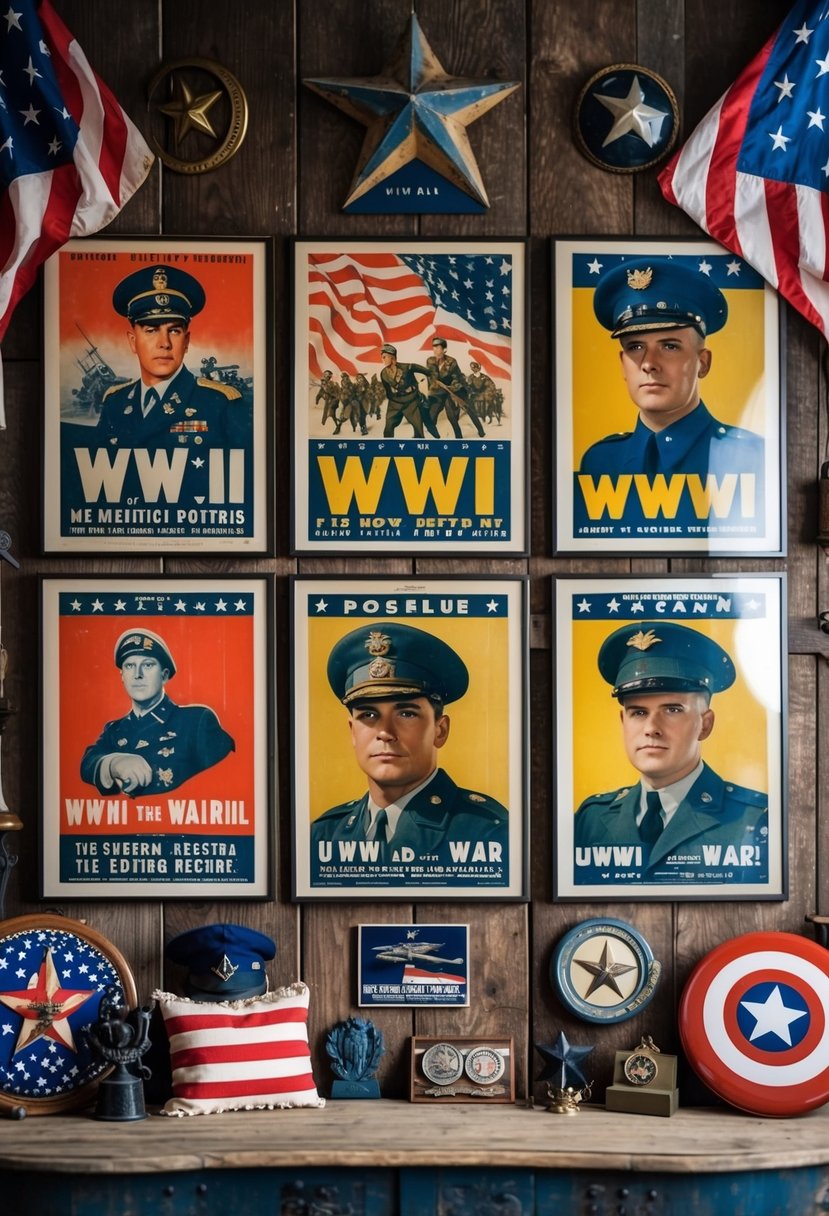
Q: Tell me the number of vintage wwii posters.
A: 6